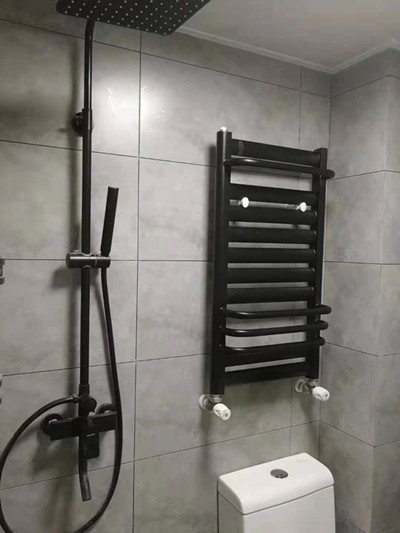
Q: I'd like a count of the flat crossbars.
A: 9